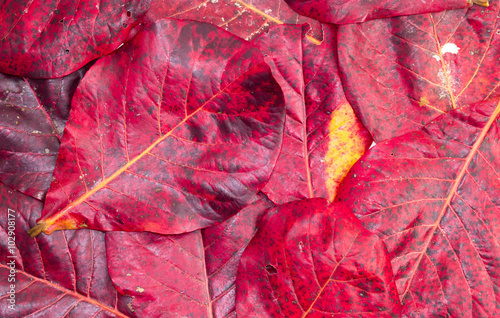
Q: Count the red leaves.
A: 11